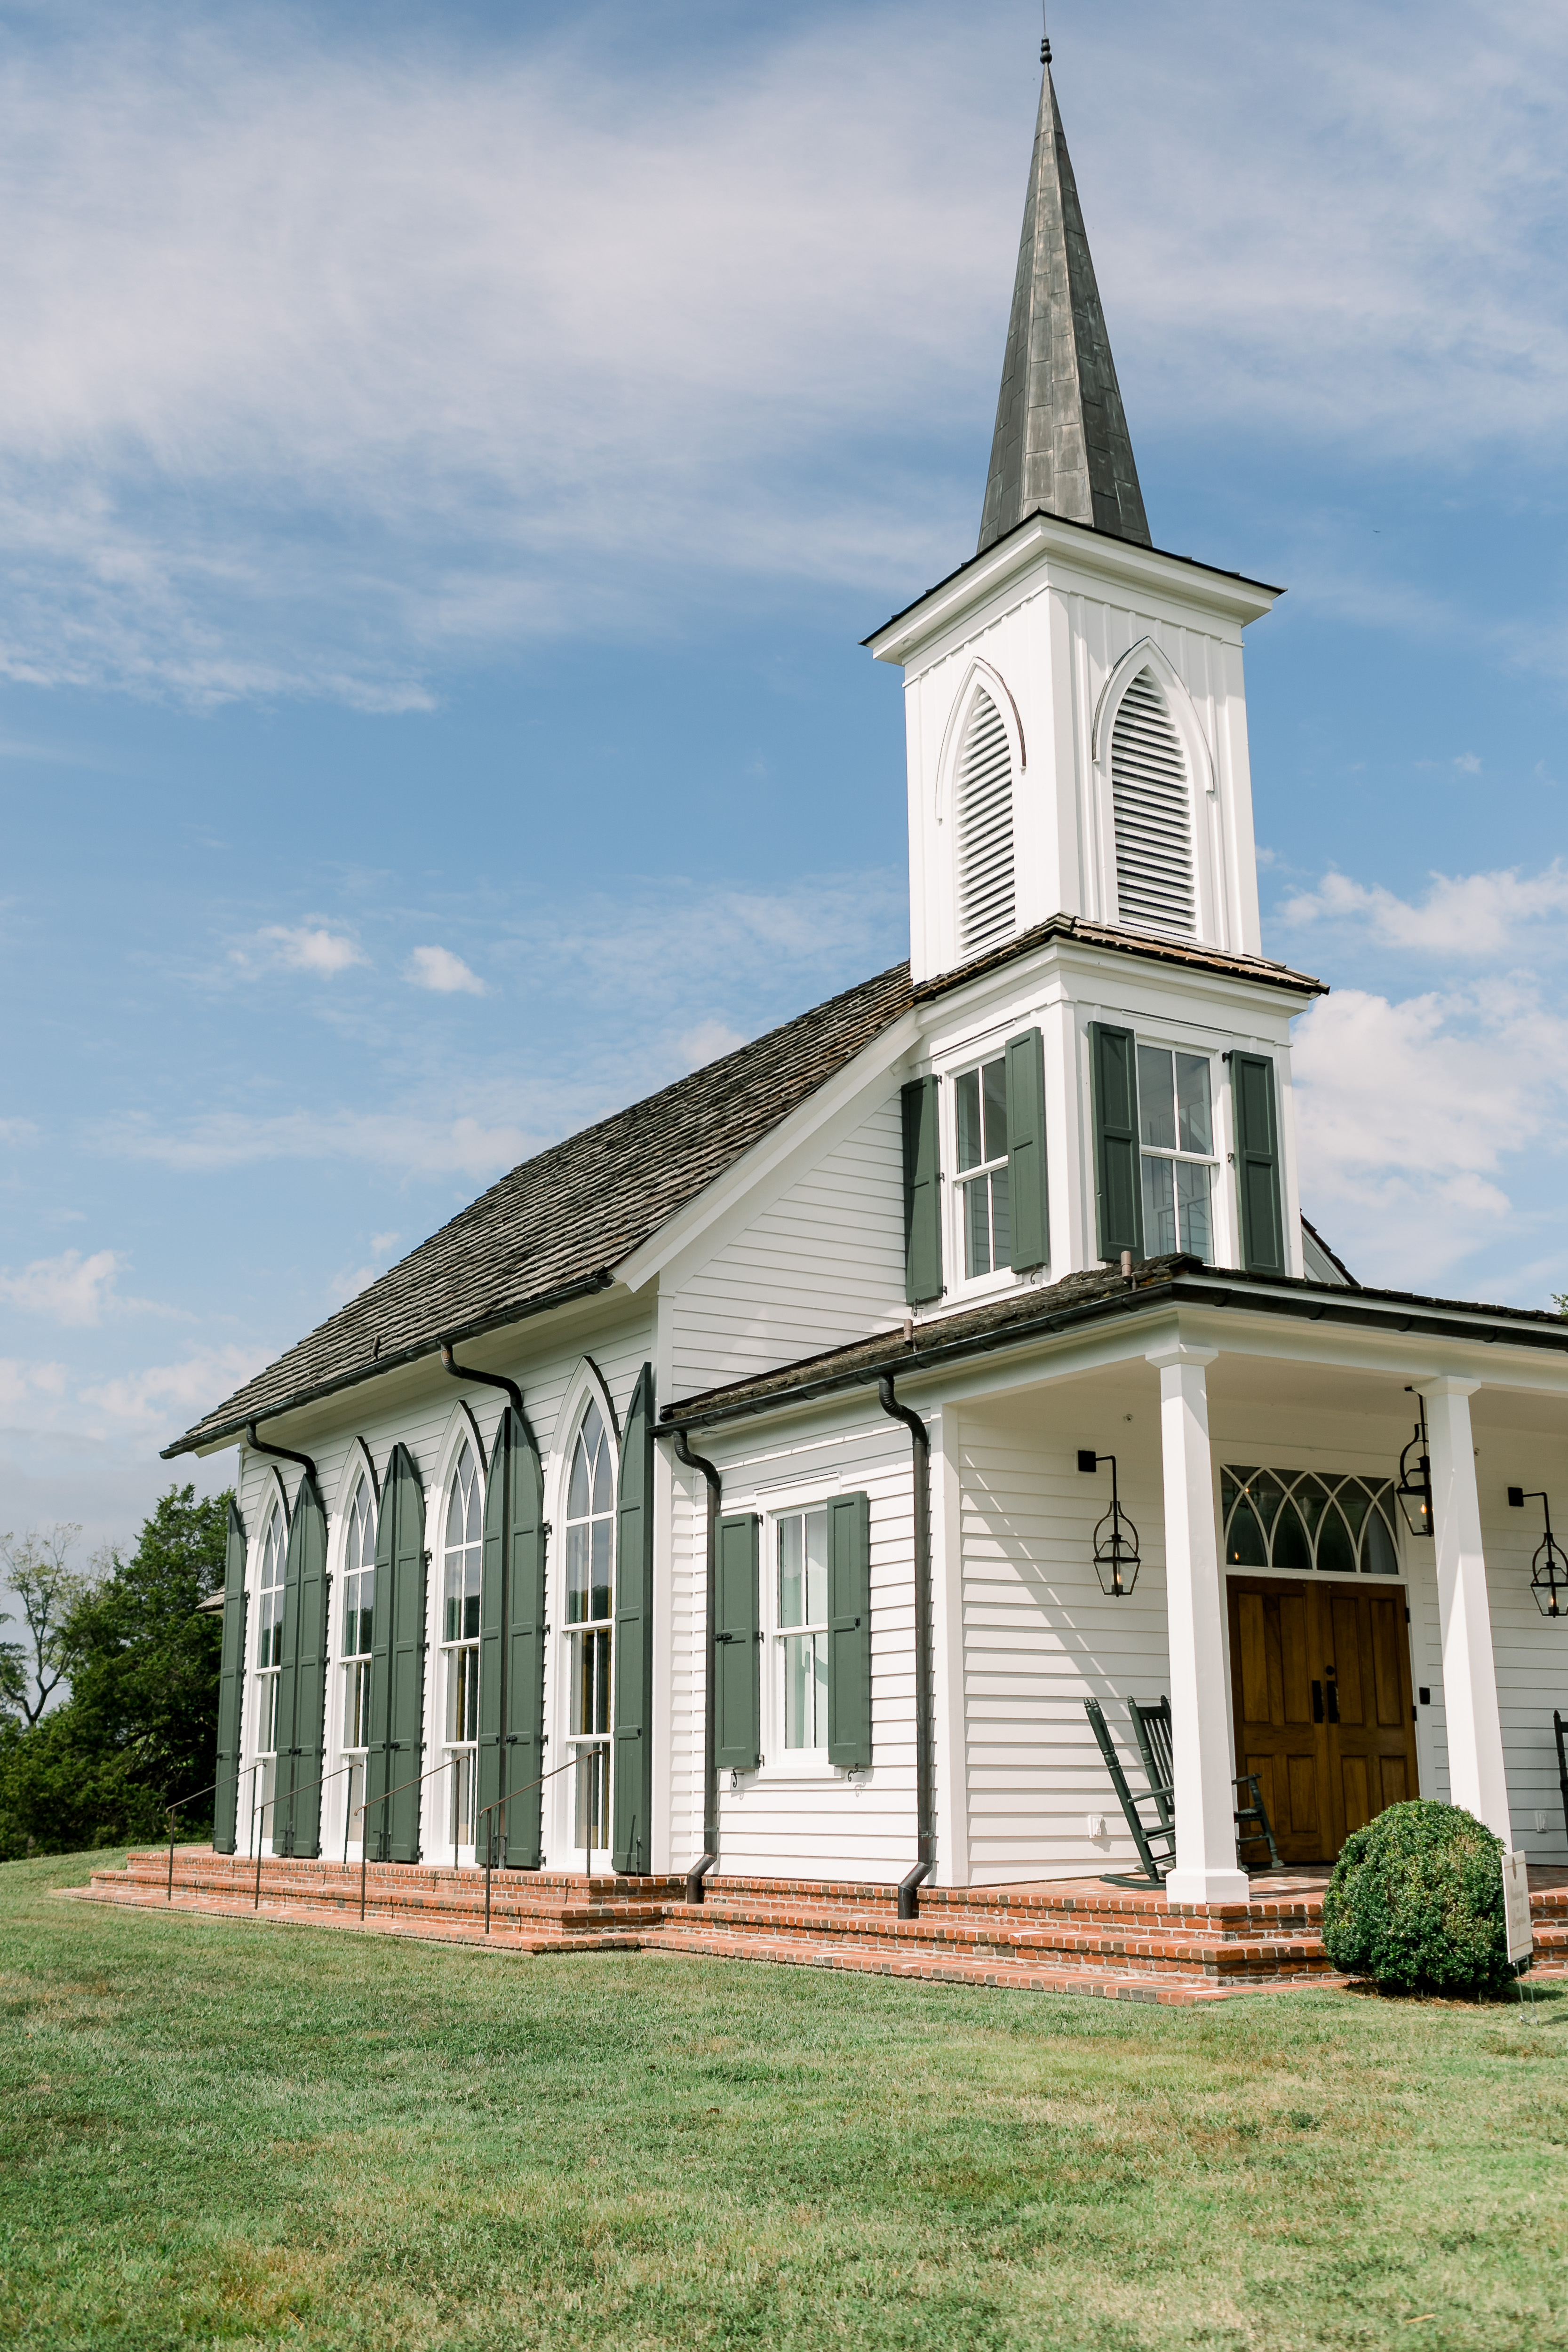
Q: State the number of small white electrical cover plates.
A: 2